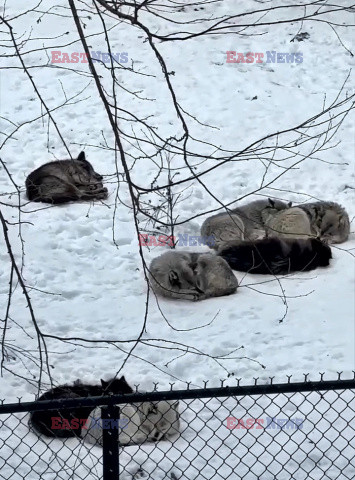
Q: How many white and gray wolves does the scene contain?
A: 4